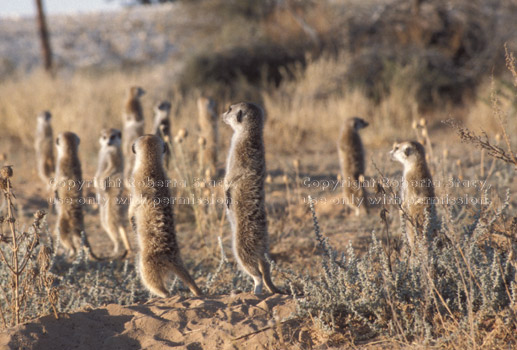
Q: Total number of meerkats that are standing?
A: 10